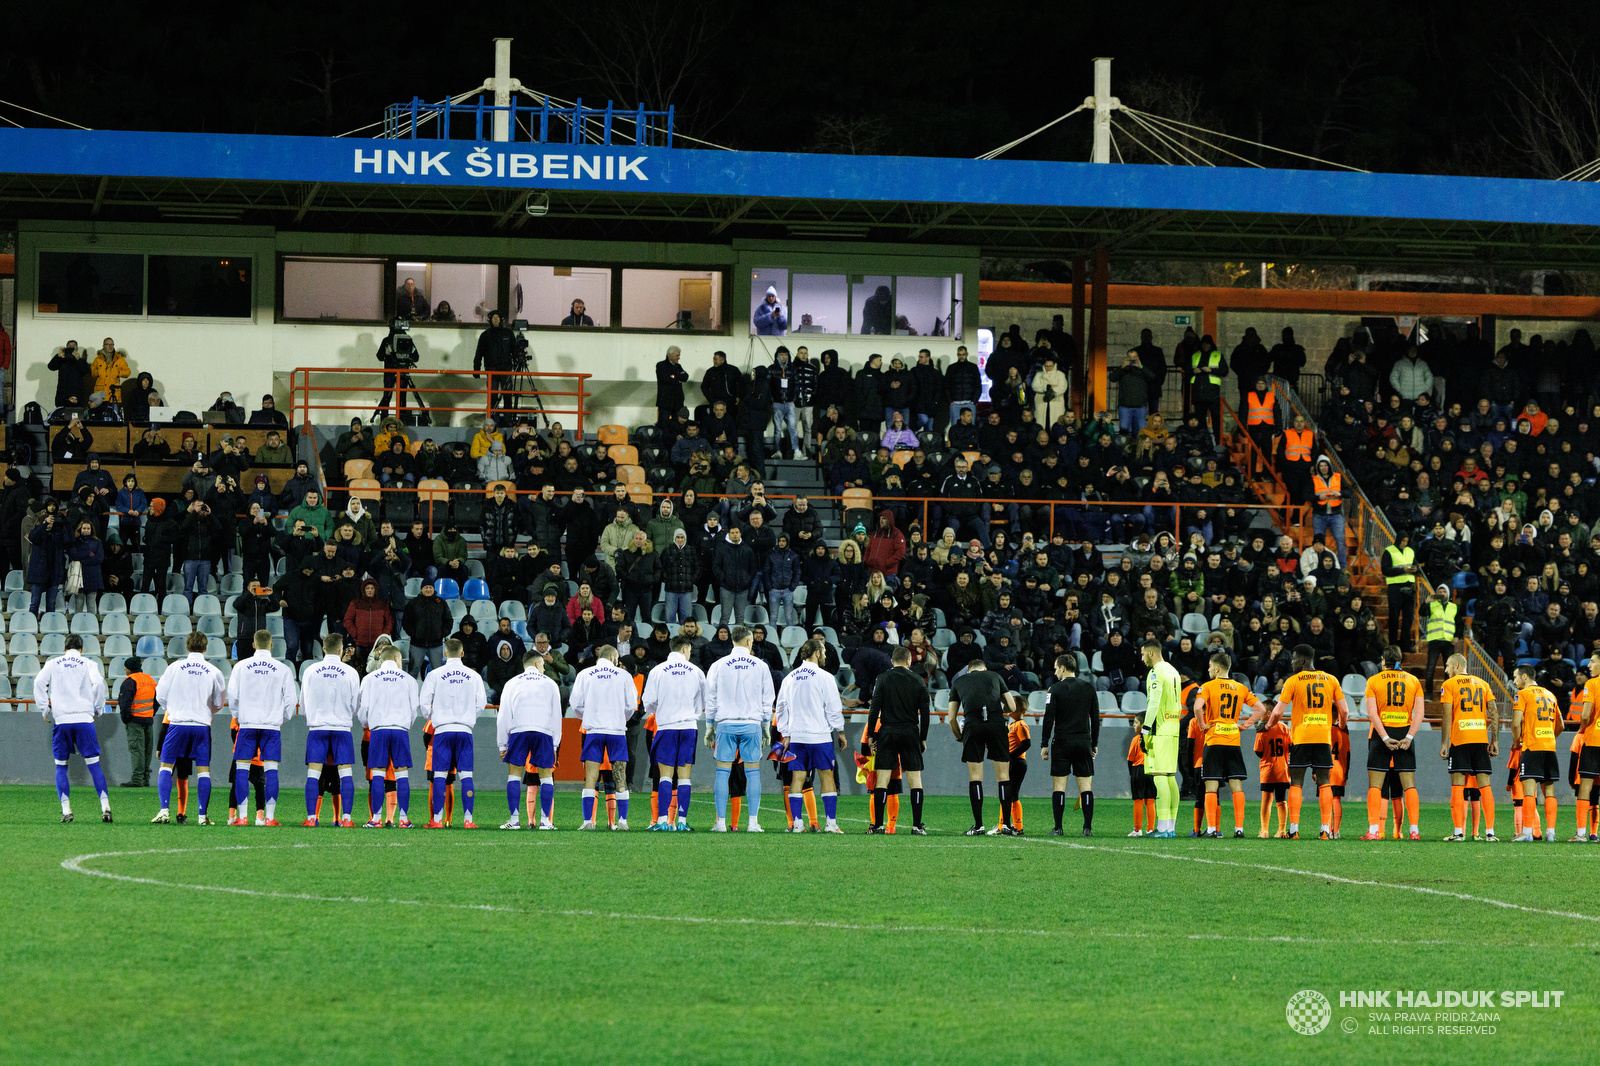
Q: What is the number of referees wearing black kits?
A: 3